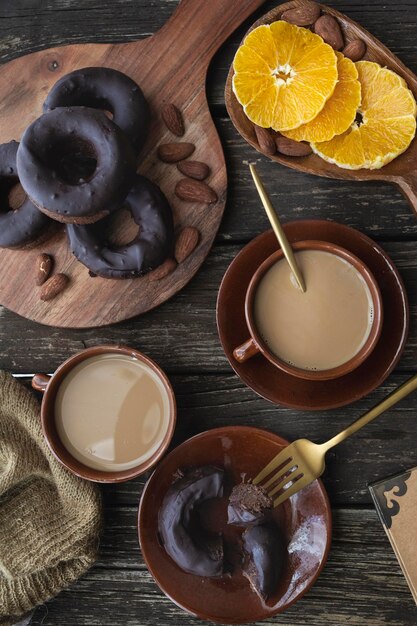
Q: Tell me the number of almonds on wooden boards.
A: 13